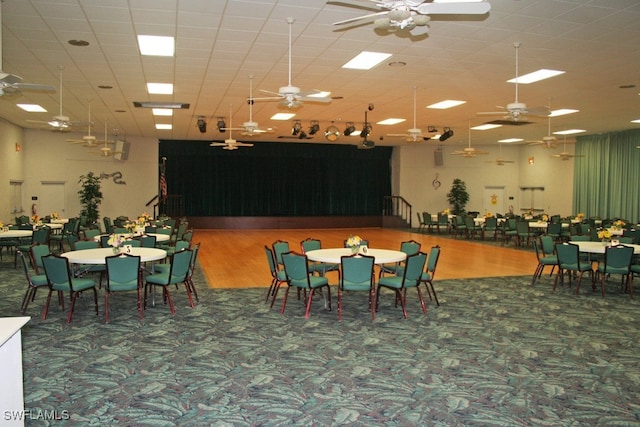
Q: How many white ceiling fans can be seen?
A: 14